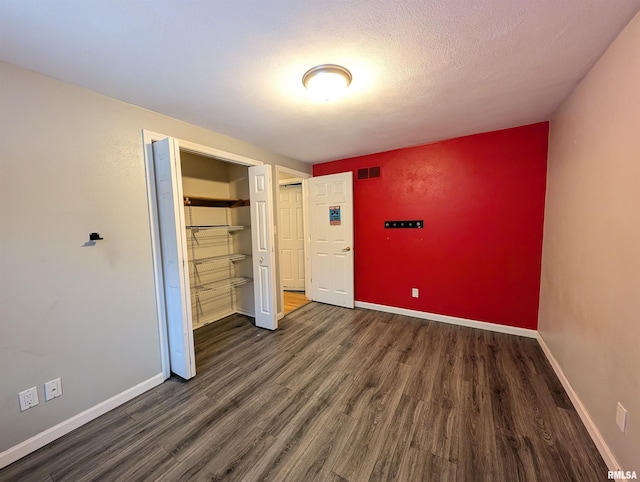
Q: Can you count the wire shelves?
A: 3